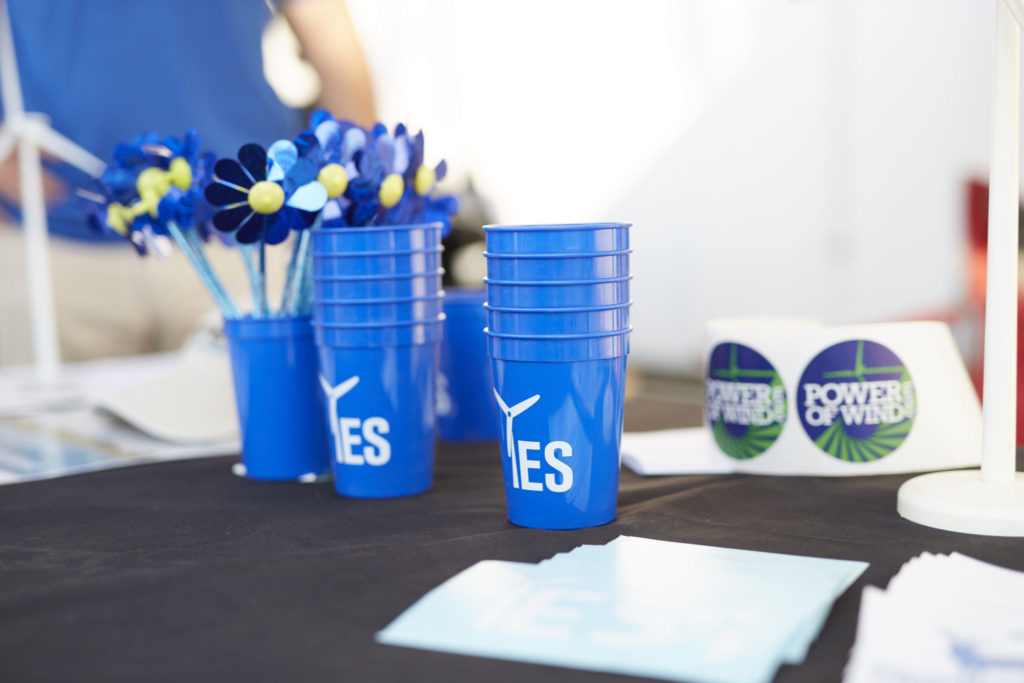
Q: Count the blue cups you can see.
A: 12